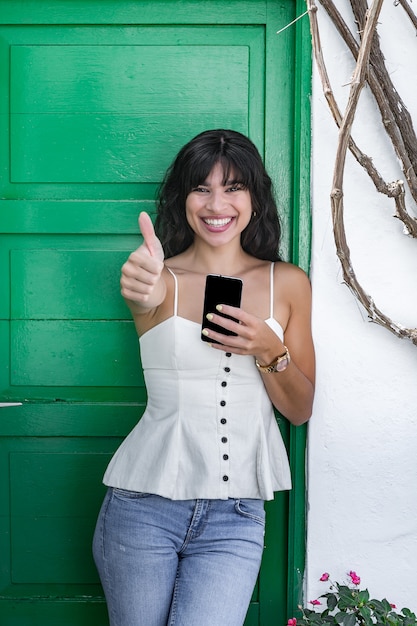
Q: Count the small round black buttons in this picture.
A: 8